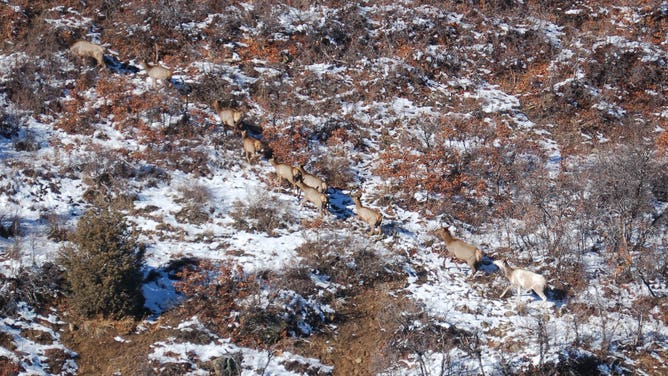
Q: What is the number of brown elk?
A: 9